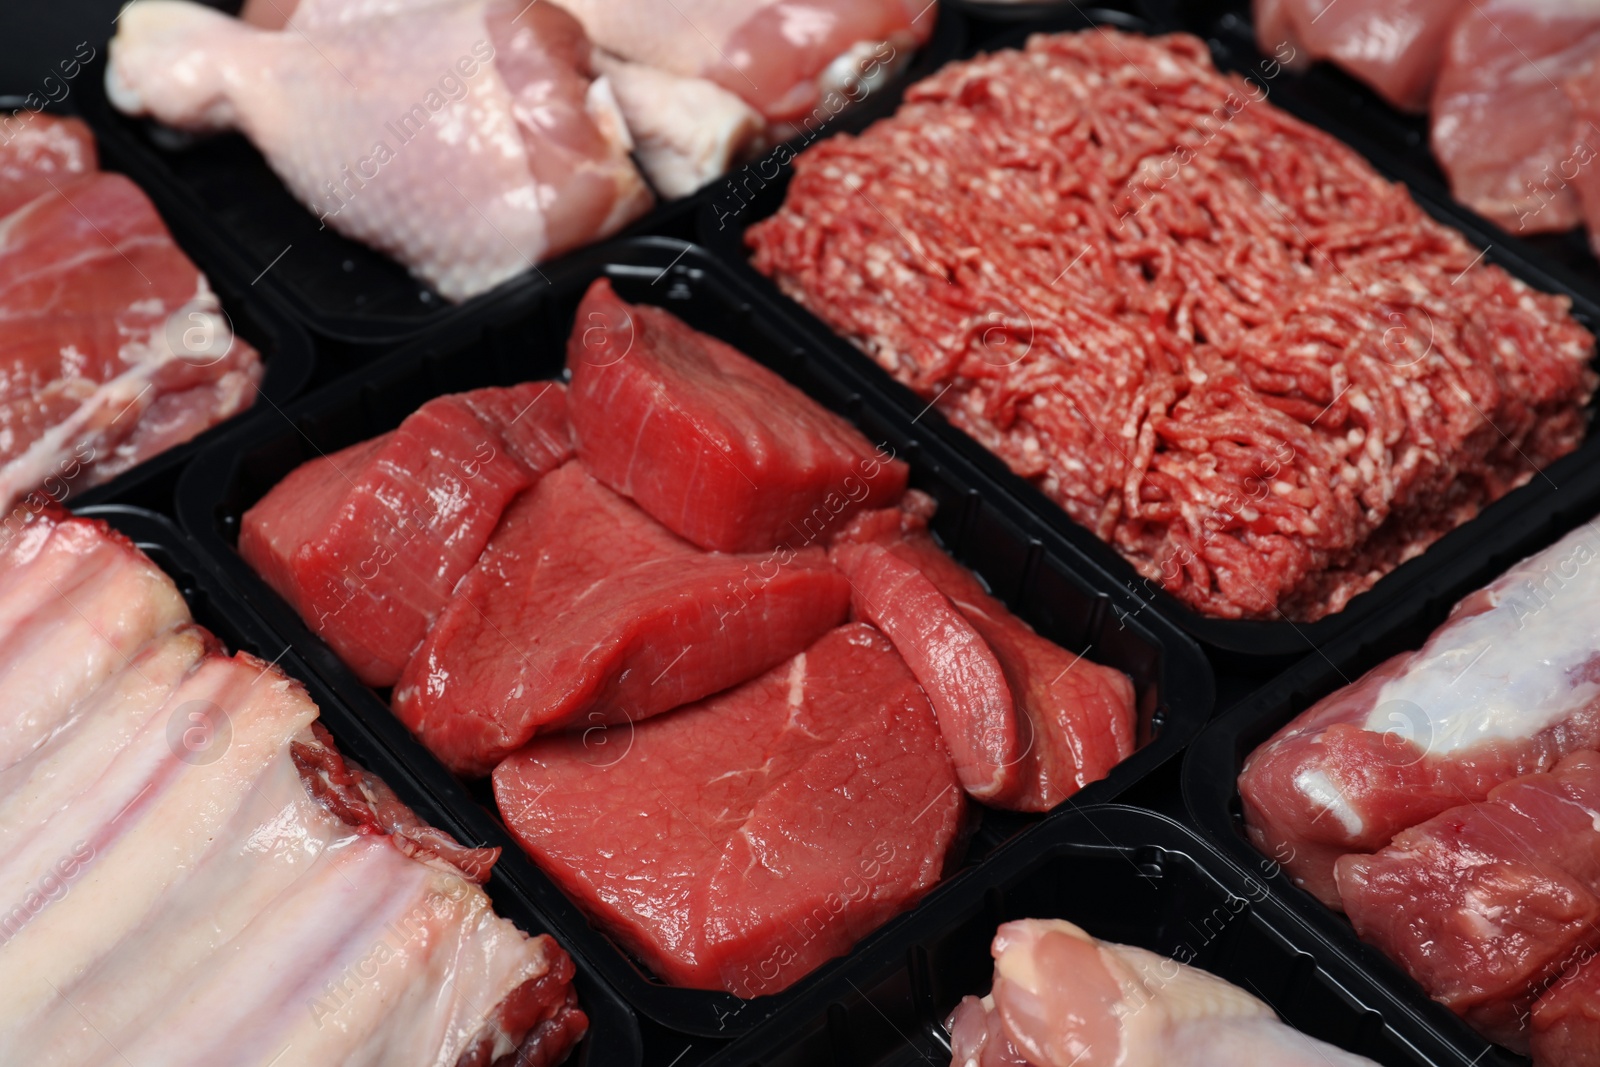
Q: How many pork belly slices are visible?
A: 0